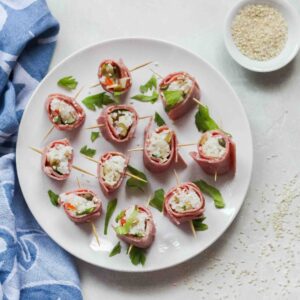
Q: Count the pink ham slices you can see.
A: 11